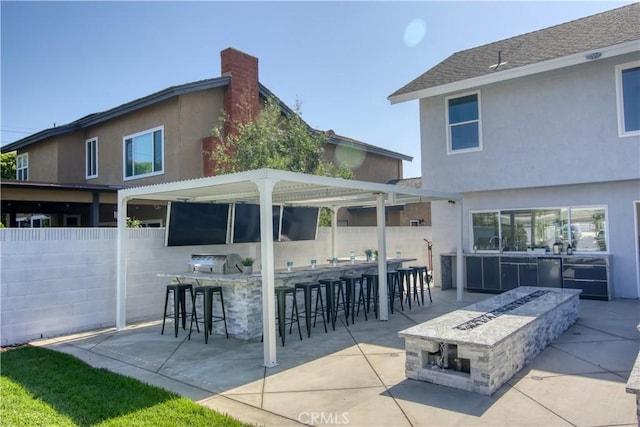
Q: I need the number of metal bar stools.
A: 10